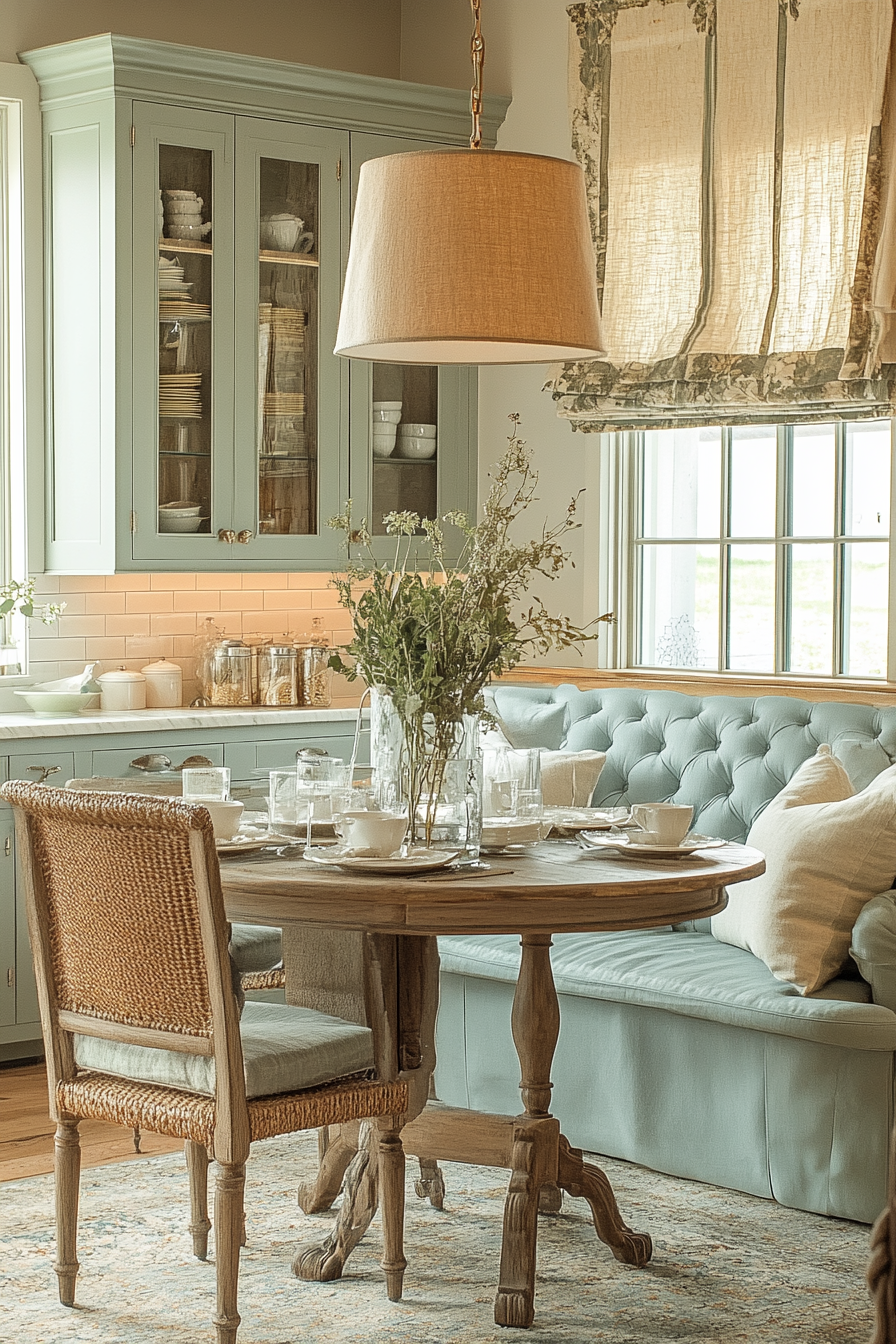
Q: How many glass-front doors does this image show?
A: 3